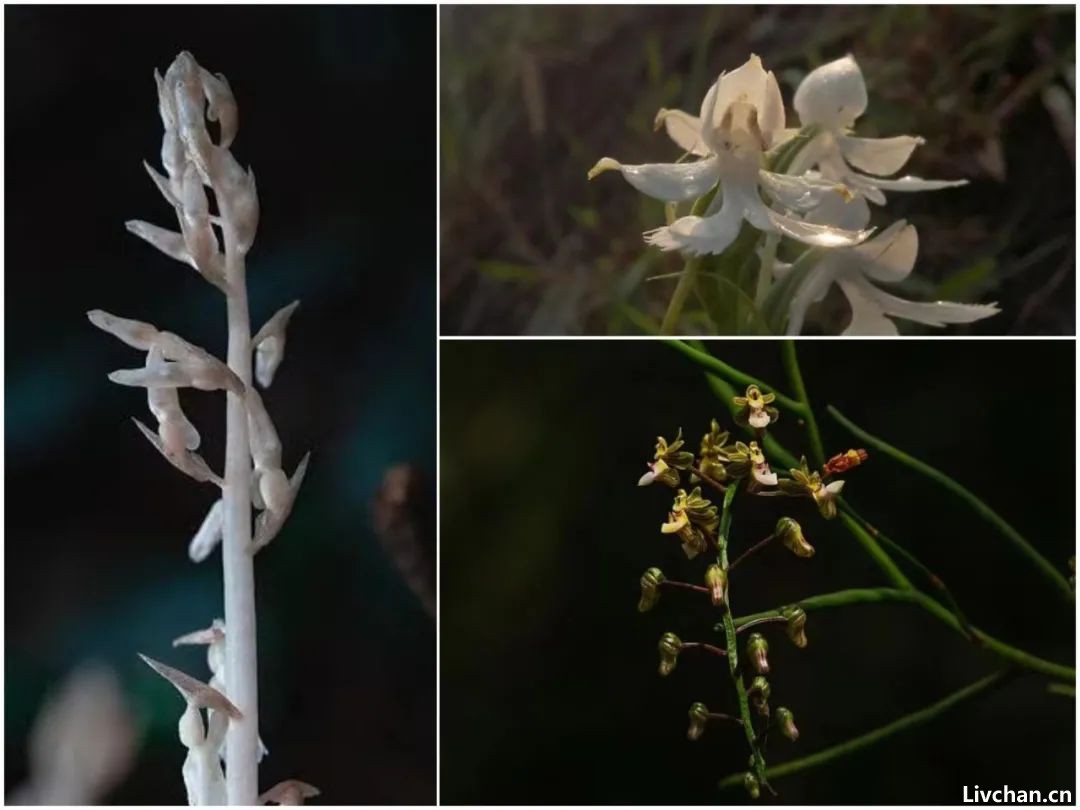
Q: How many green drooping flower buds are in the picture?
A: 10